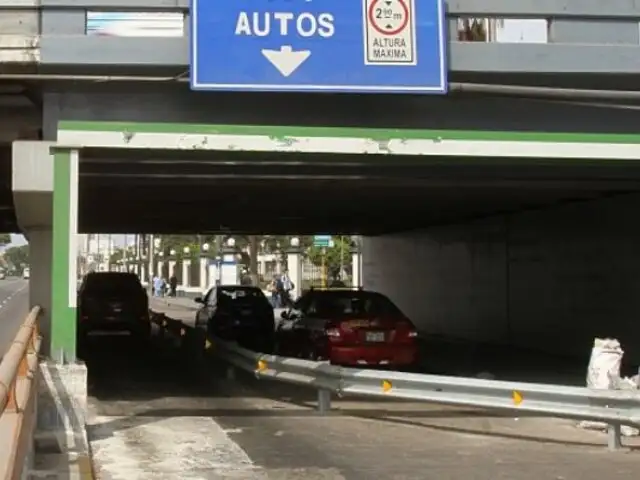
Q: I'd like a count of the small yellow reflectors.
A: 4